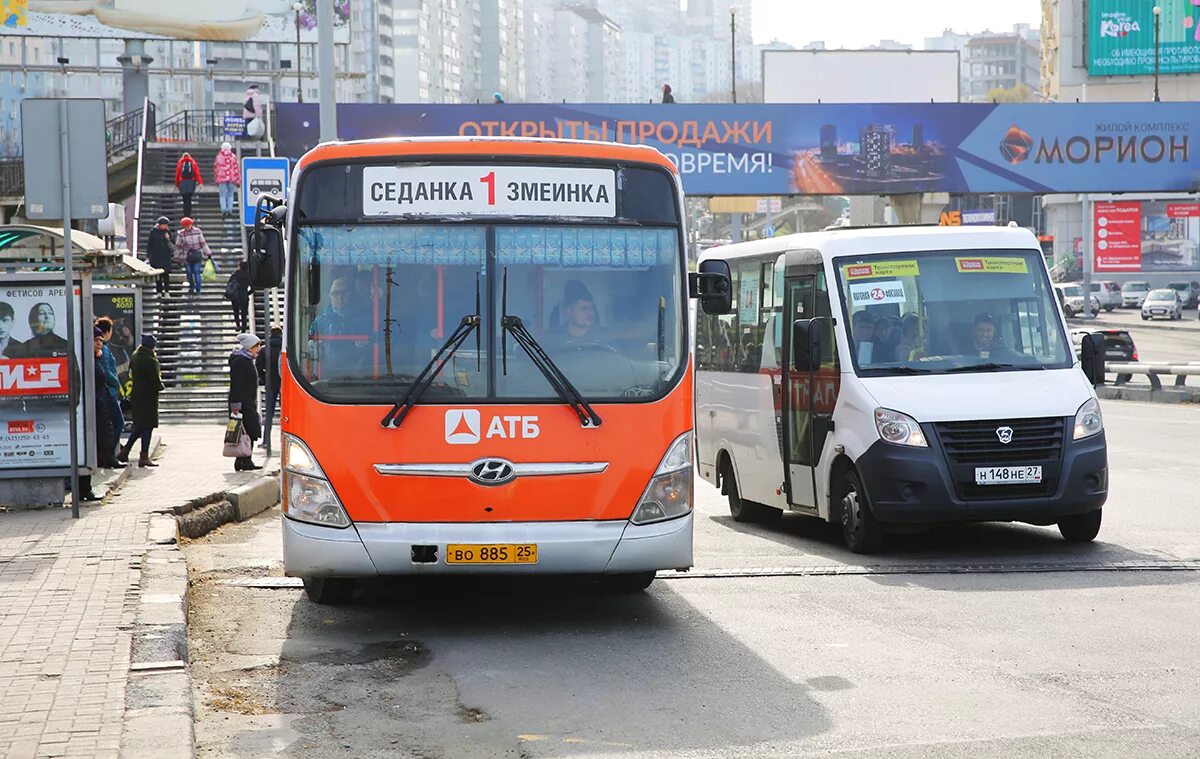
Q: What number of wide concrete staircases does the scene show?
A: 1